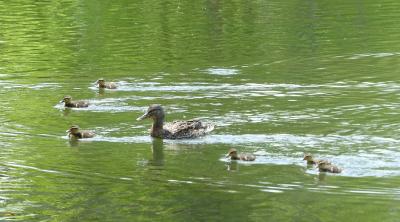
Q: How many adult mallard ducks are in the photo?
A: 1